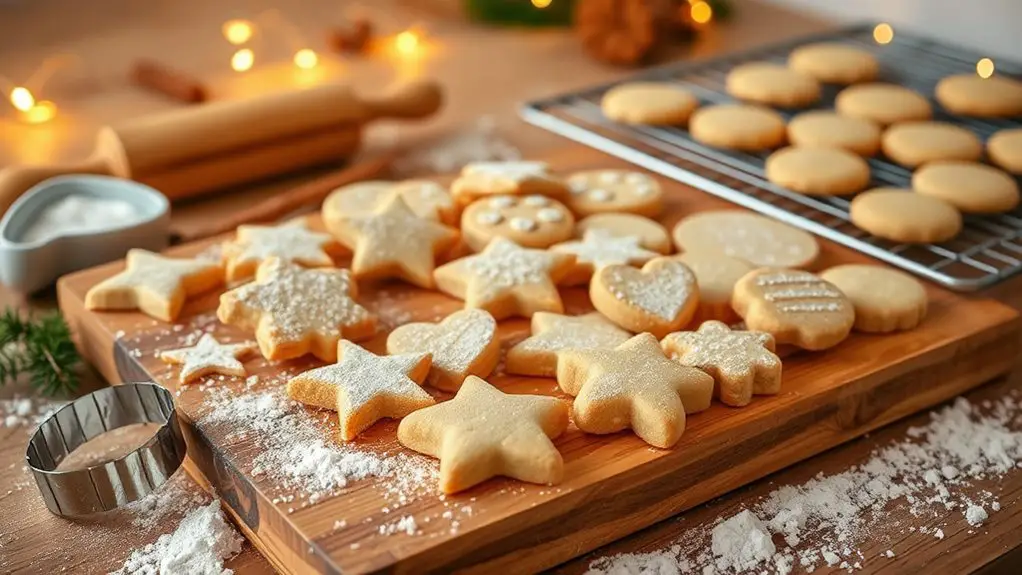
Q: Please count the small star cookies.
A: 1